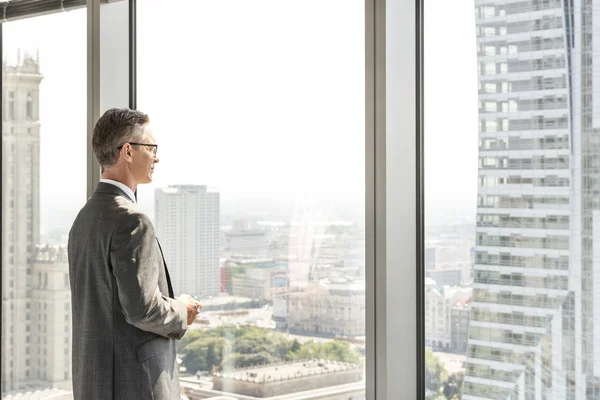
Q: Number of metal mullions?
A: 2